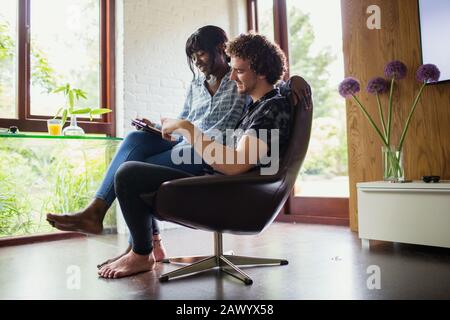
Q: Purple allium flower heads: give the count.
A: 4